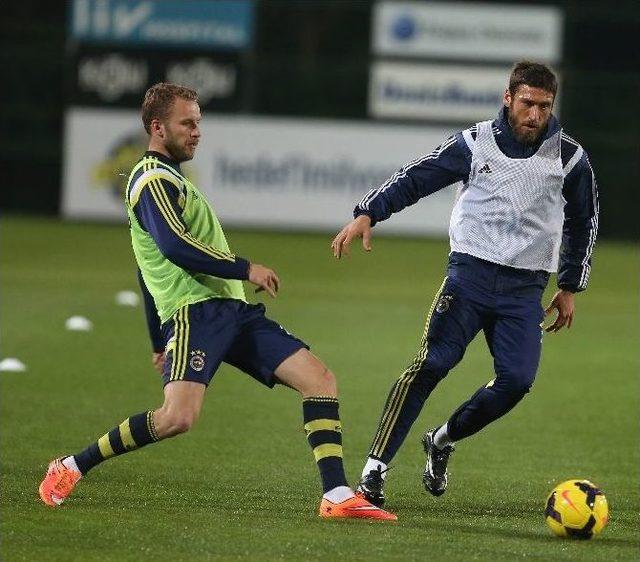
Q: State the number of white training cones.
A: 3